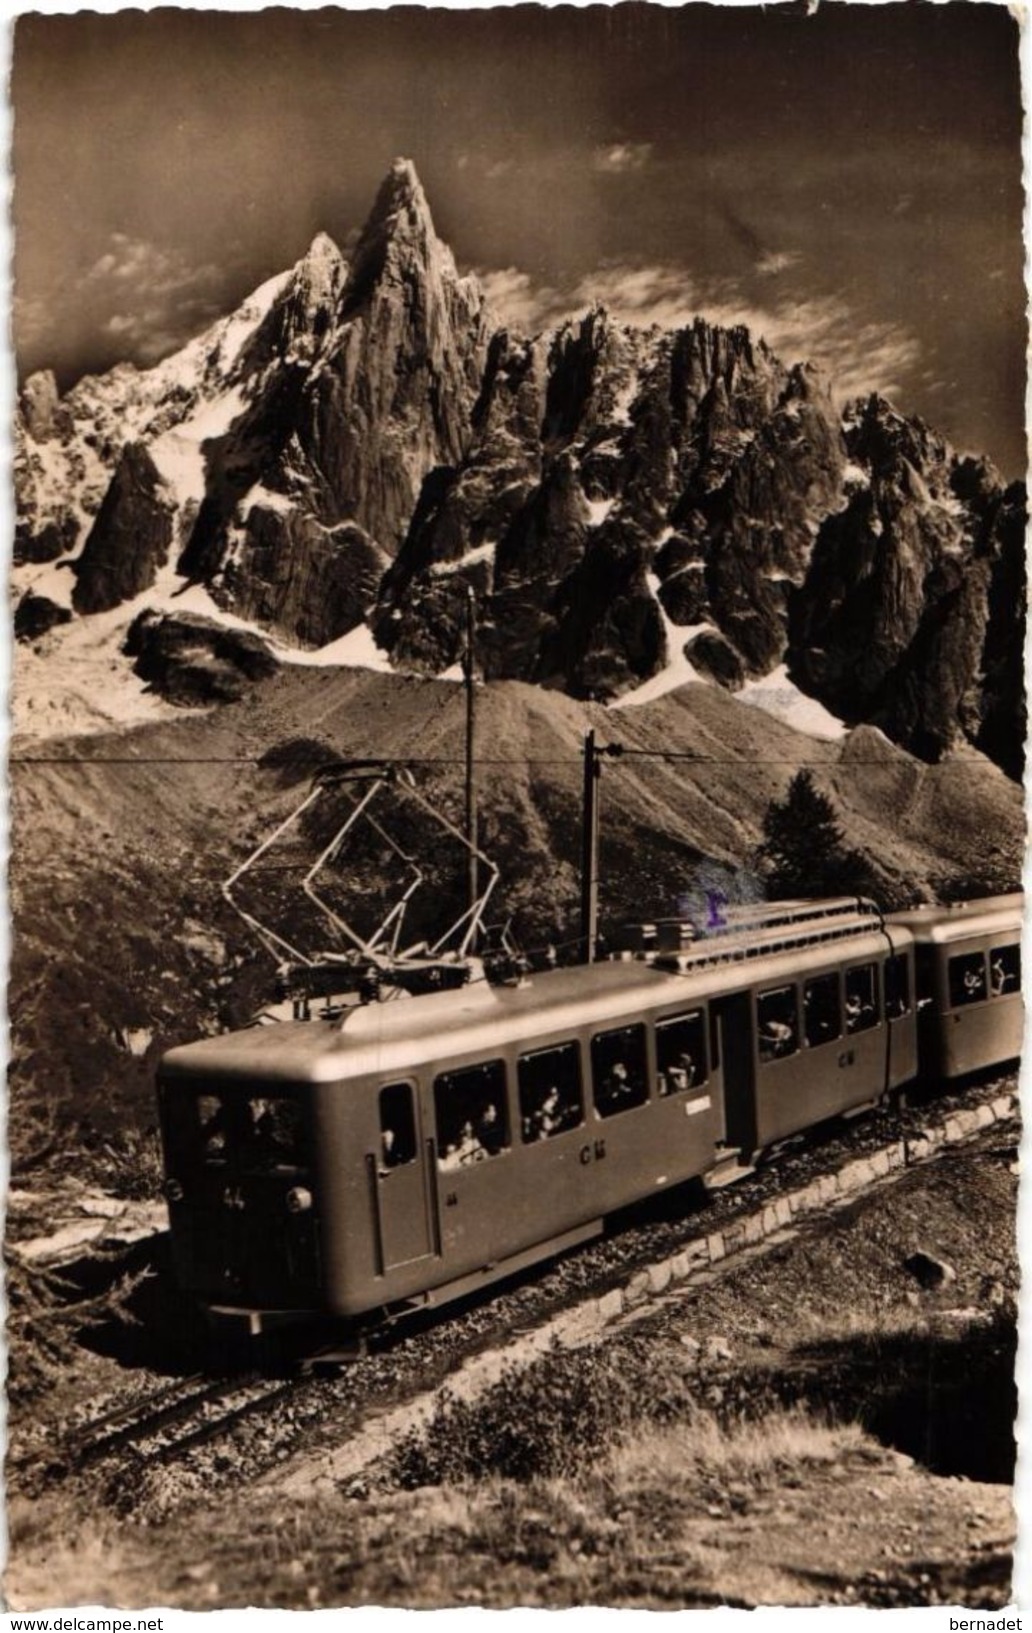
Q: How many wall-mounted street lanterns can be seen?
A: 0